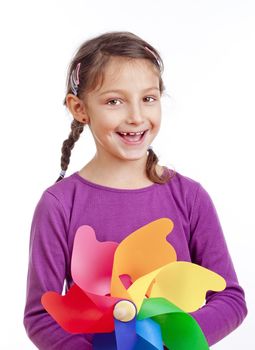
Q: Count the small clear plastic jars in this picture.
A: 0